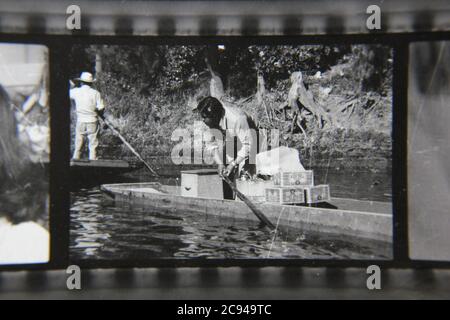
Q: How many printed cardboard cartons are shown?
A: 3